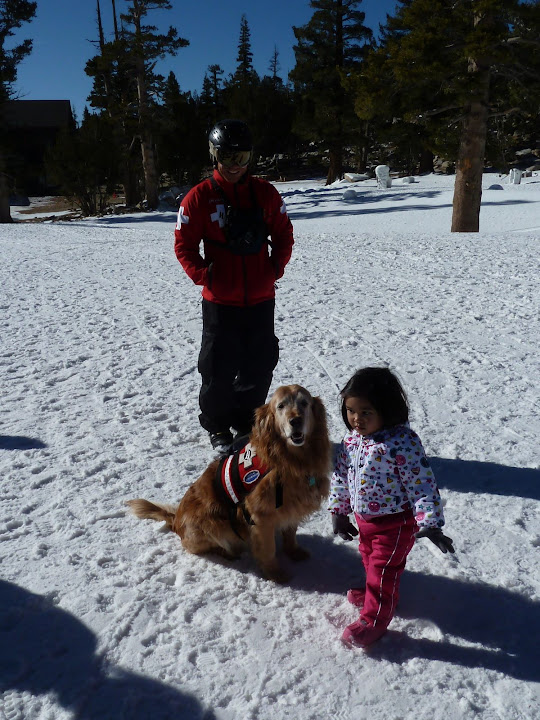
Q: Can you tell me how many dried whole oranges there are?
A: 0